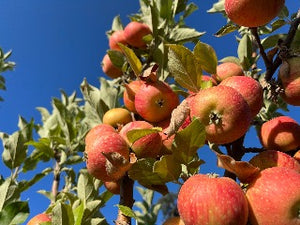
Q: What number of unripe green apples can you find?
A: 0